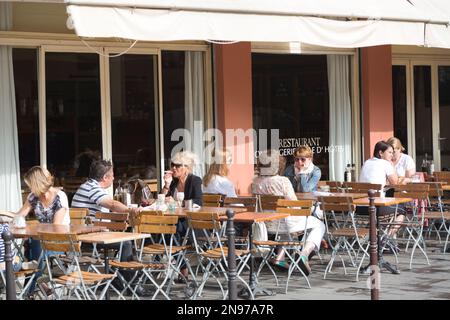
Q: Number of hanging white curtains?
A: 3